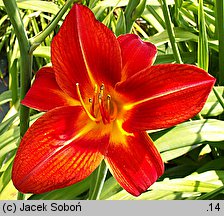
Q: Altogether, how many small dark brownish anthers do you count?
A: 4